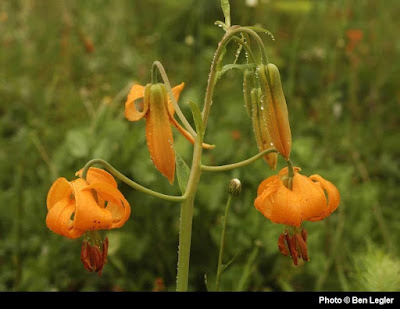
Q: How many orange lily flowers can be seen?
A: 3